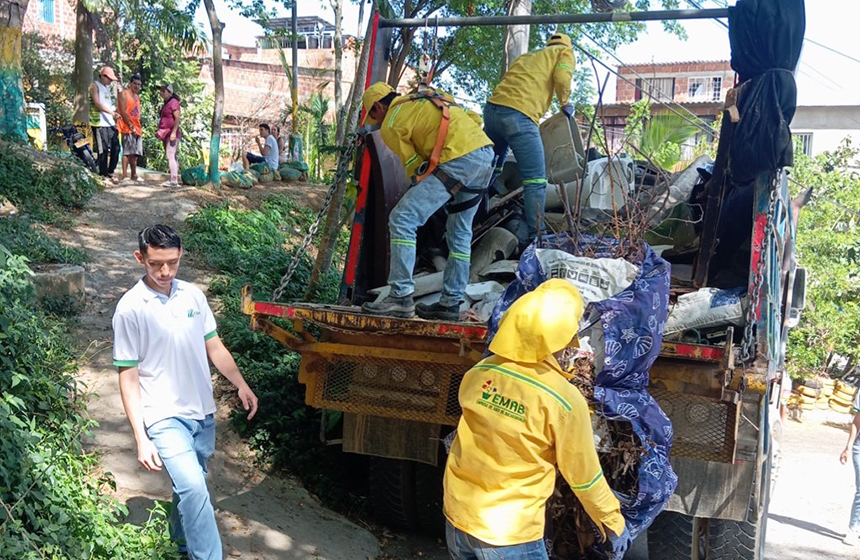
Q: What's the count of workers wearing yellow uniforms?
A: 3